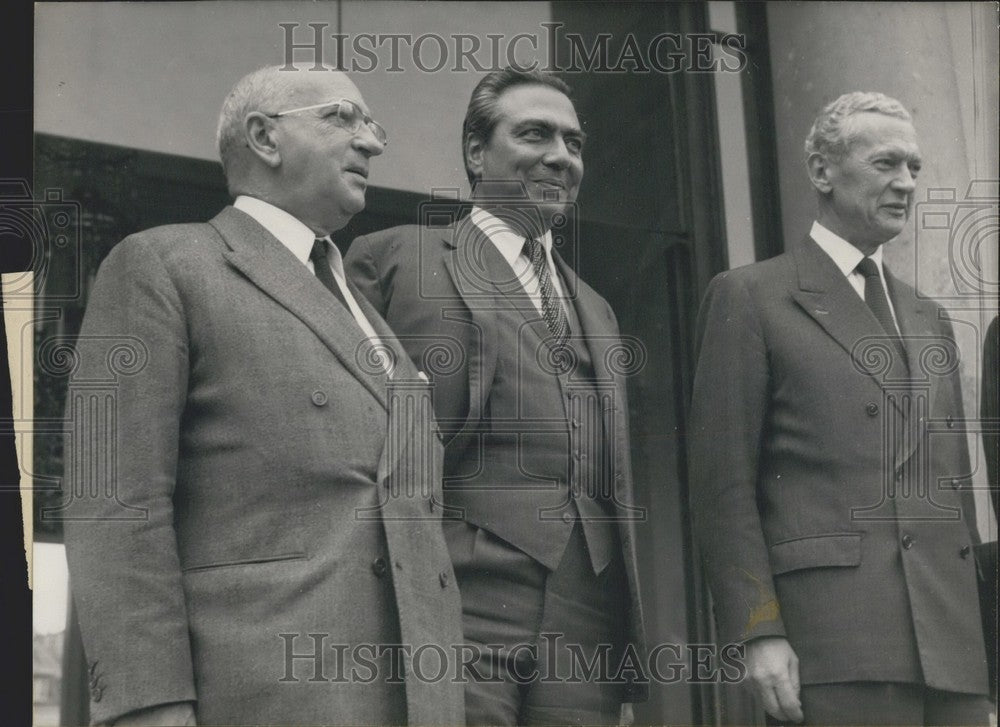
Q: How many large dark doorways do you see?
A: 1